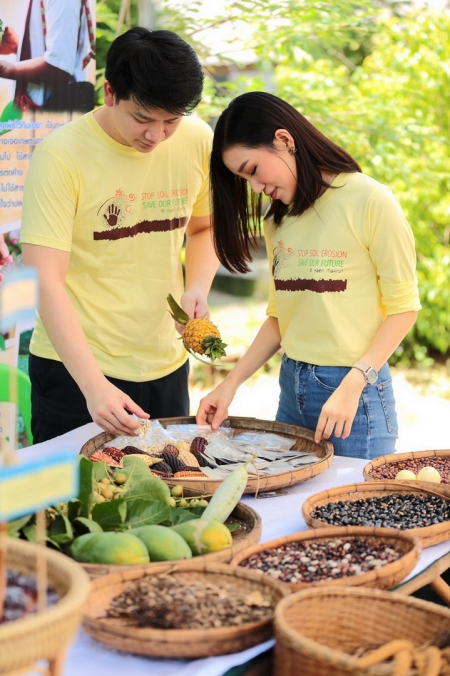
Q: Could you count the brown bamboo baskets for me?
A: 8